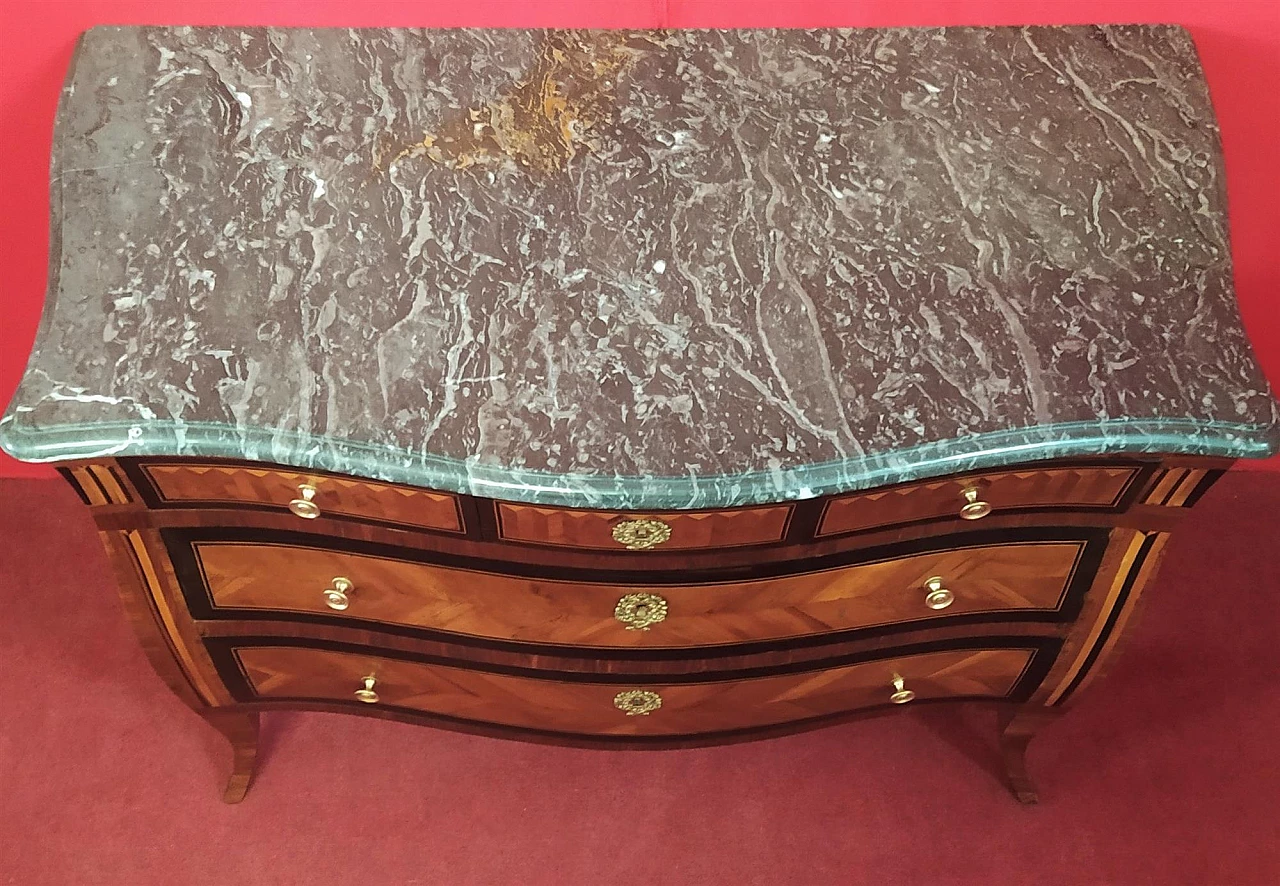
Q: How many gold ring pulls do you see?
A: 6